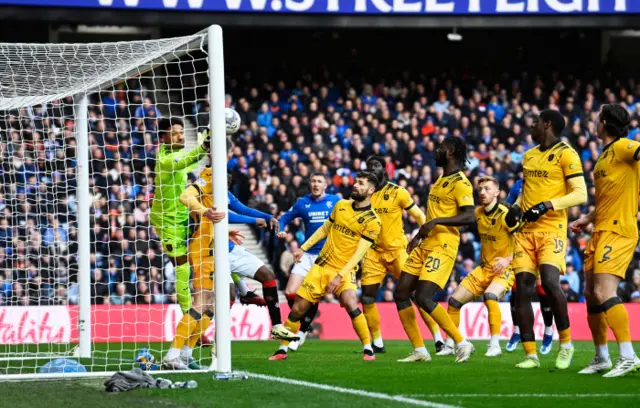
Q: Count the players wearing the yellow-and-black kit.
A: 7